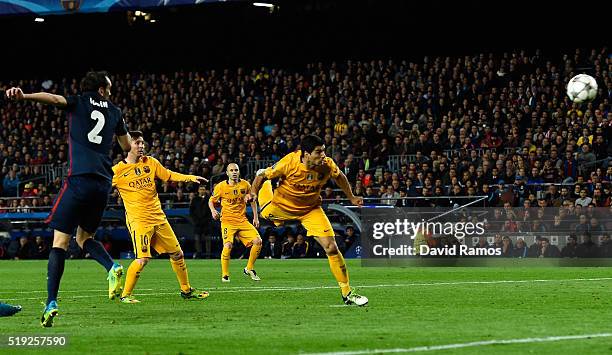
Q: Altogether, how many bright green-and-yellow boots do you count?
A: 2